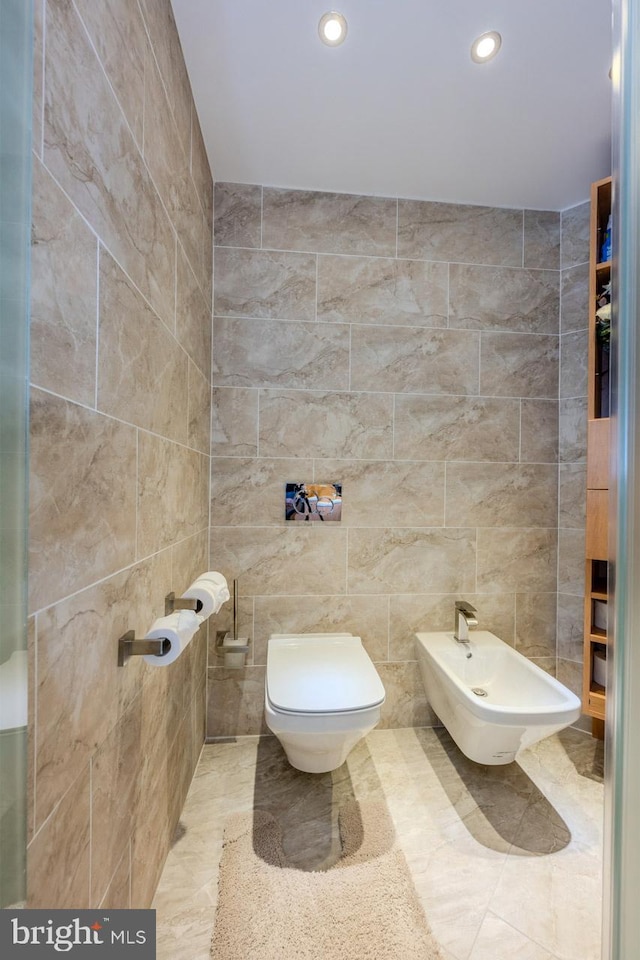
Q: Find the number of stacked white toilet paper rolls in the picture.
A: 2